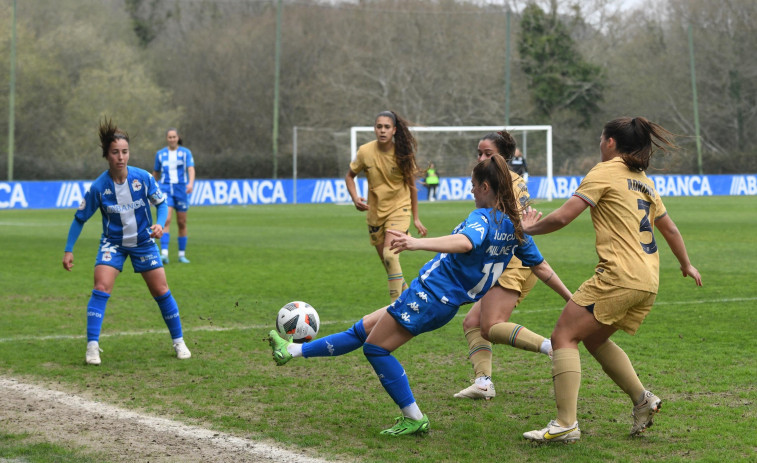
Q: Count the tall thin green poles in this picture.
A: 4